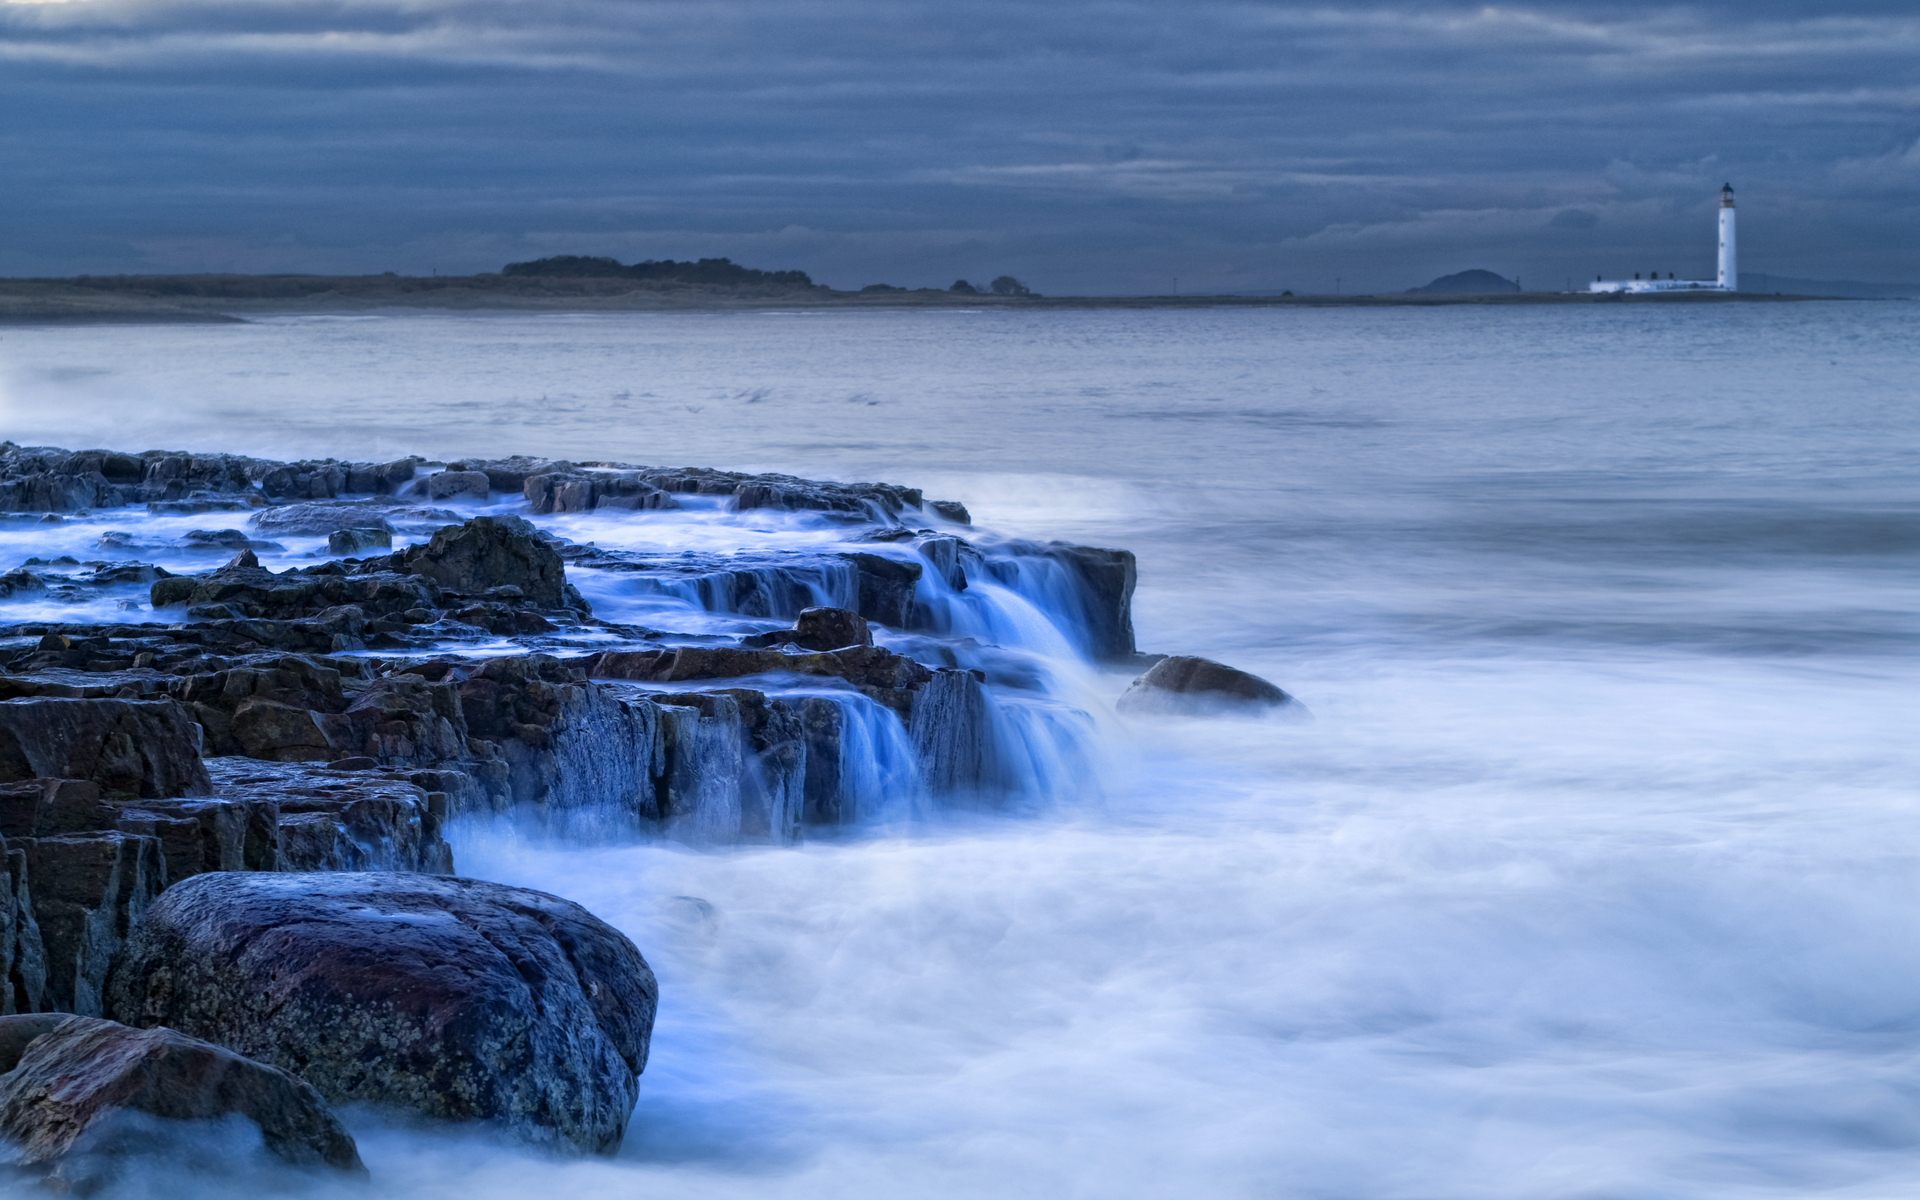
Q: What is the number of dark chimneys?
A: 4